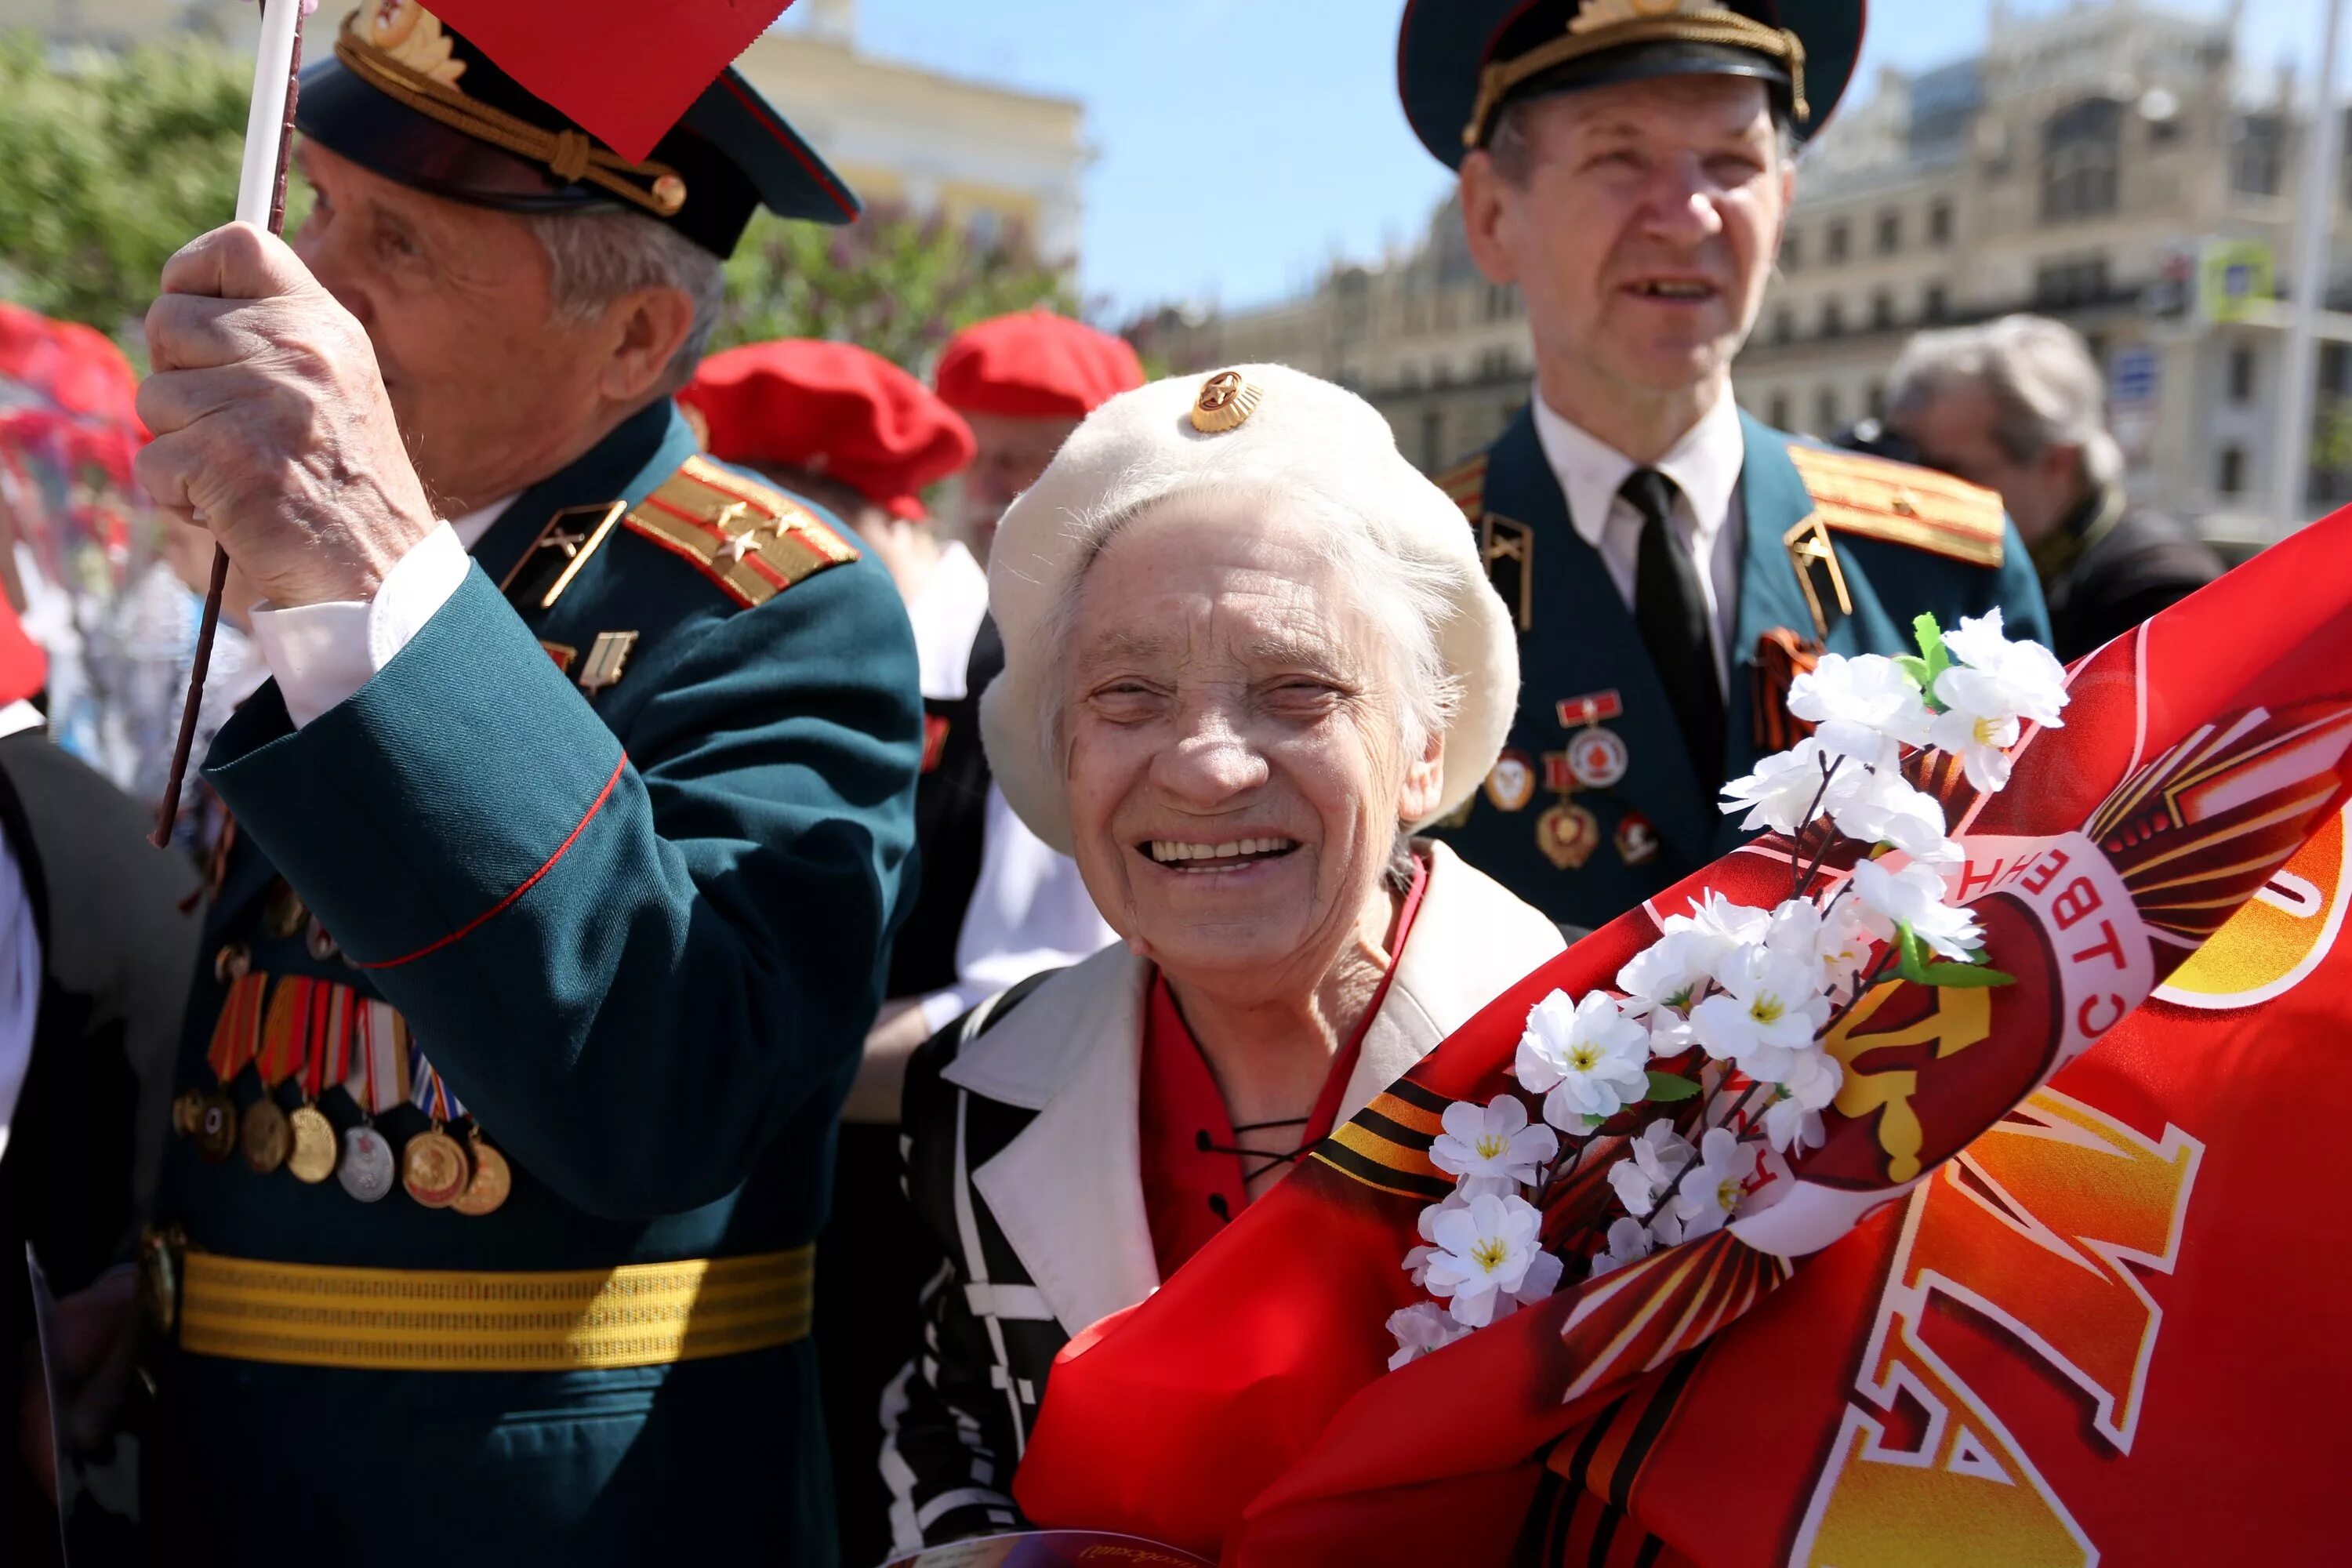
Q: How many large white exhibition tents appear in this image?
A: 0